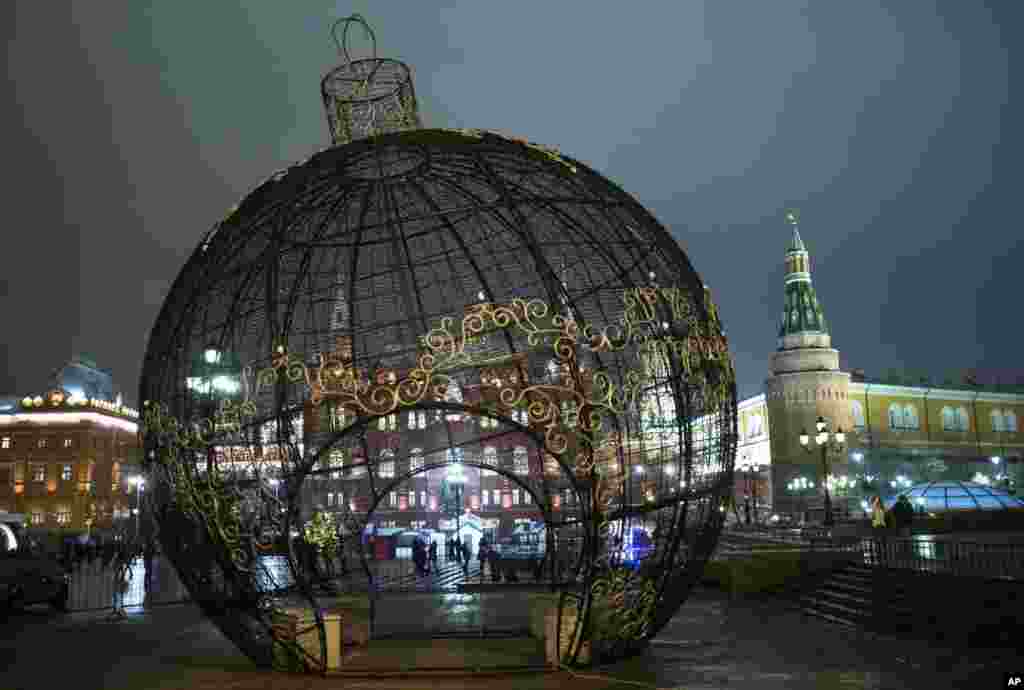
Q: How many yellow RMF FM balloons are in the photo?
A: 0